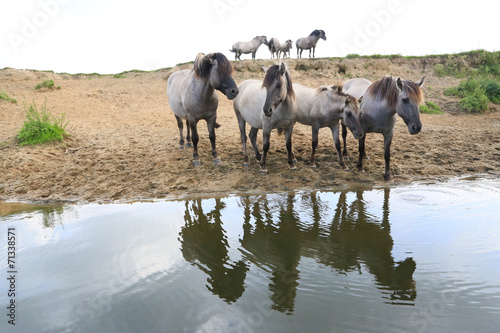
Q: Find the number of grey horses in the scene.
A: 8